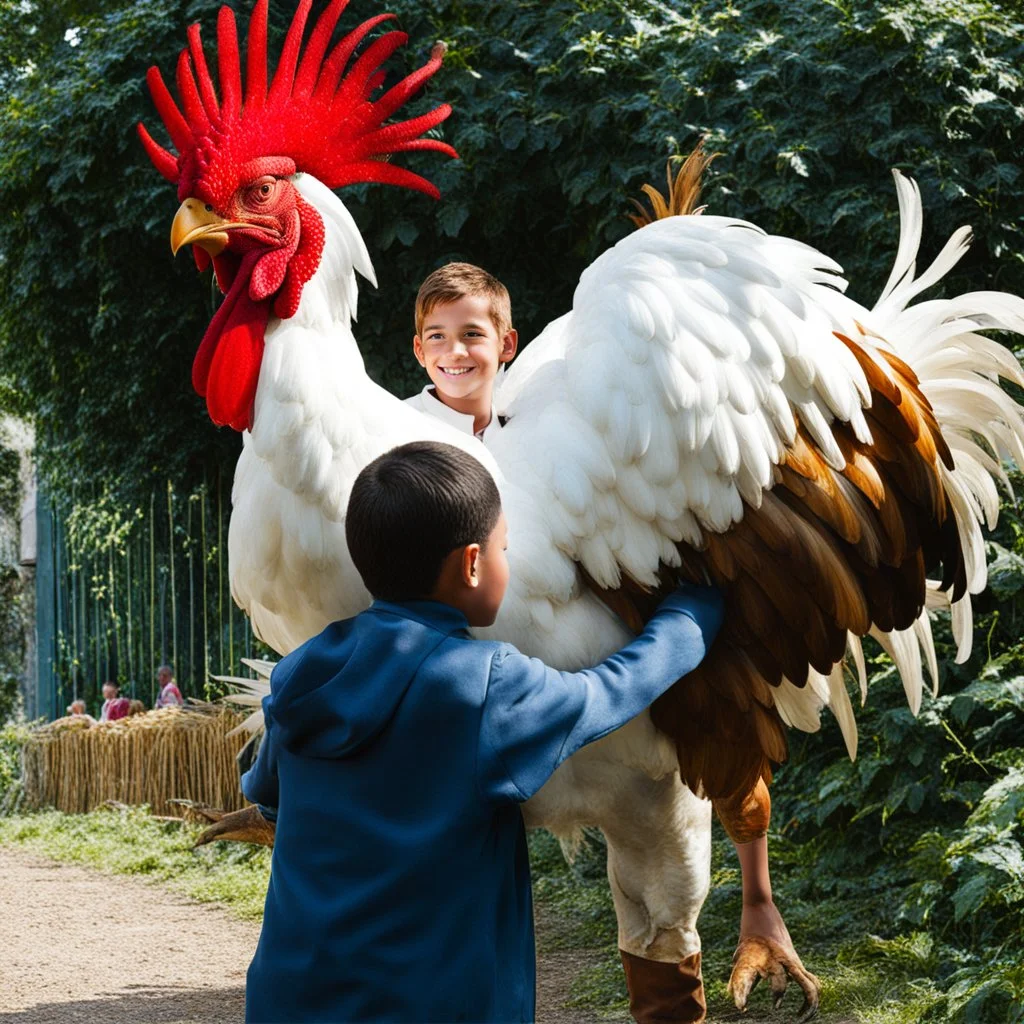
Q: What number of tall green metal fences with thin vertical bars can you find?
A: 1